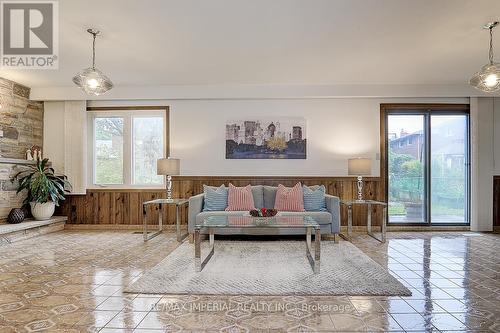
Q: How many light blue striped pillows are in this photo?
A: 2